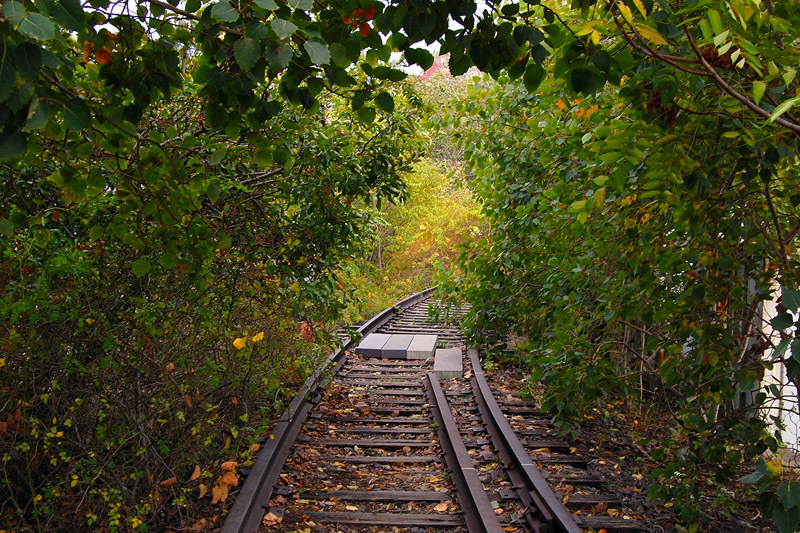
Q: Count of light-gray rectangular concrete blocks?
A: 4